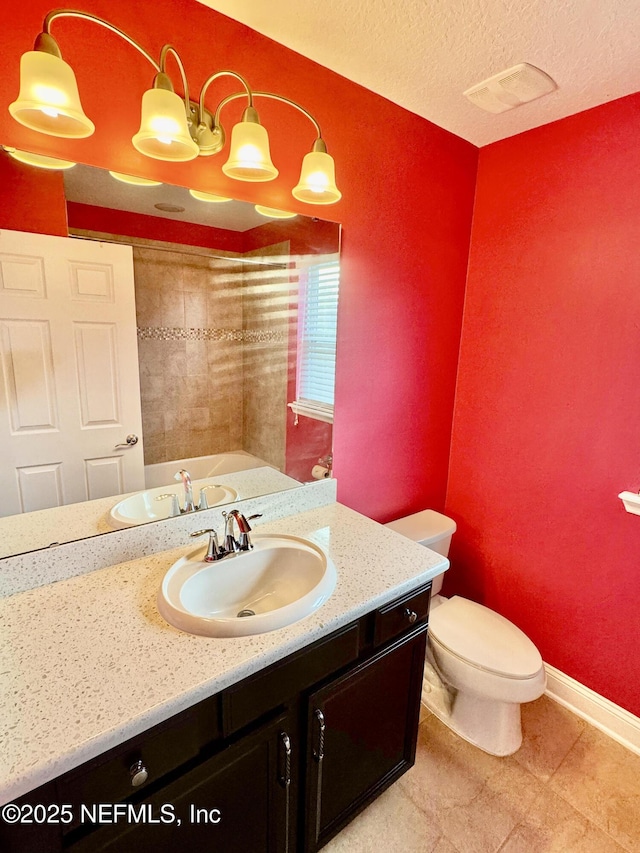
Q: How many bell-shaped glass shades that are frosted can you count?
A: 4